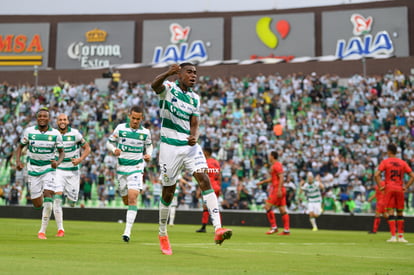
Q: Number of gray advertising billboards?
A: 5